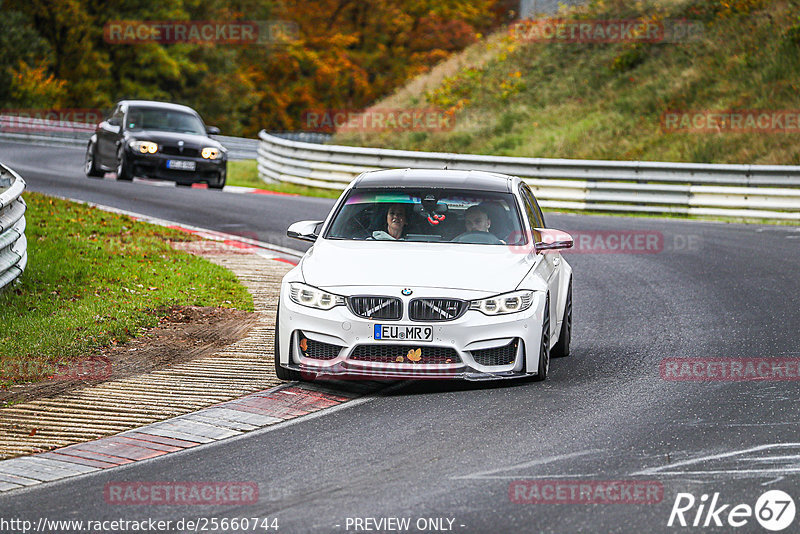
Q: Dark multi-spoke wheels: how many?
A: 2